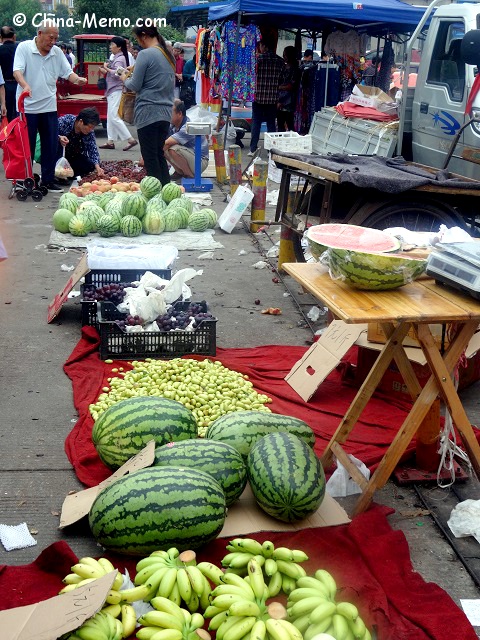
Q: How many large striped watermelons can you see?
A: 5